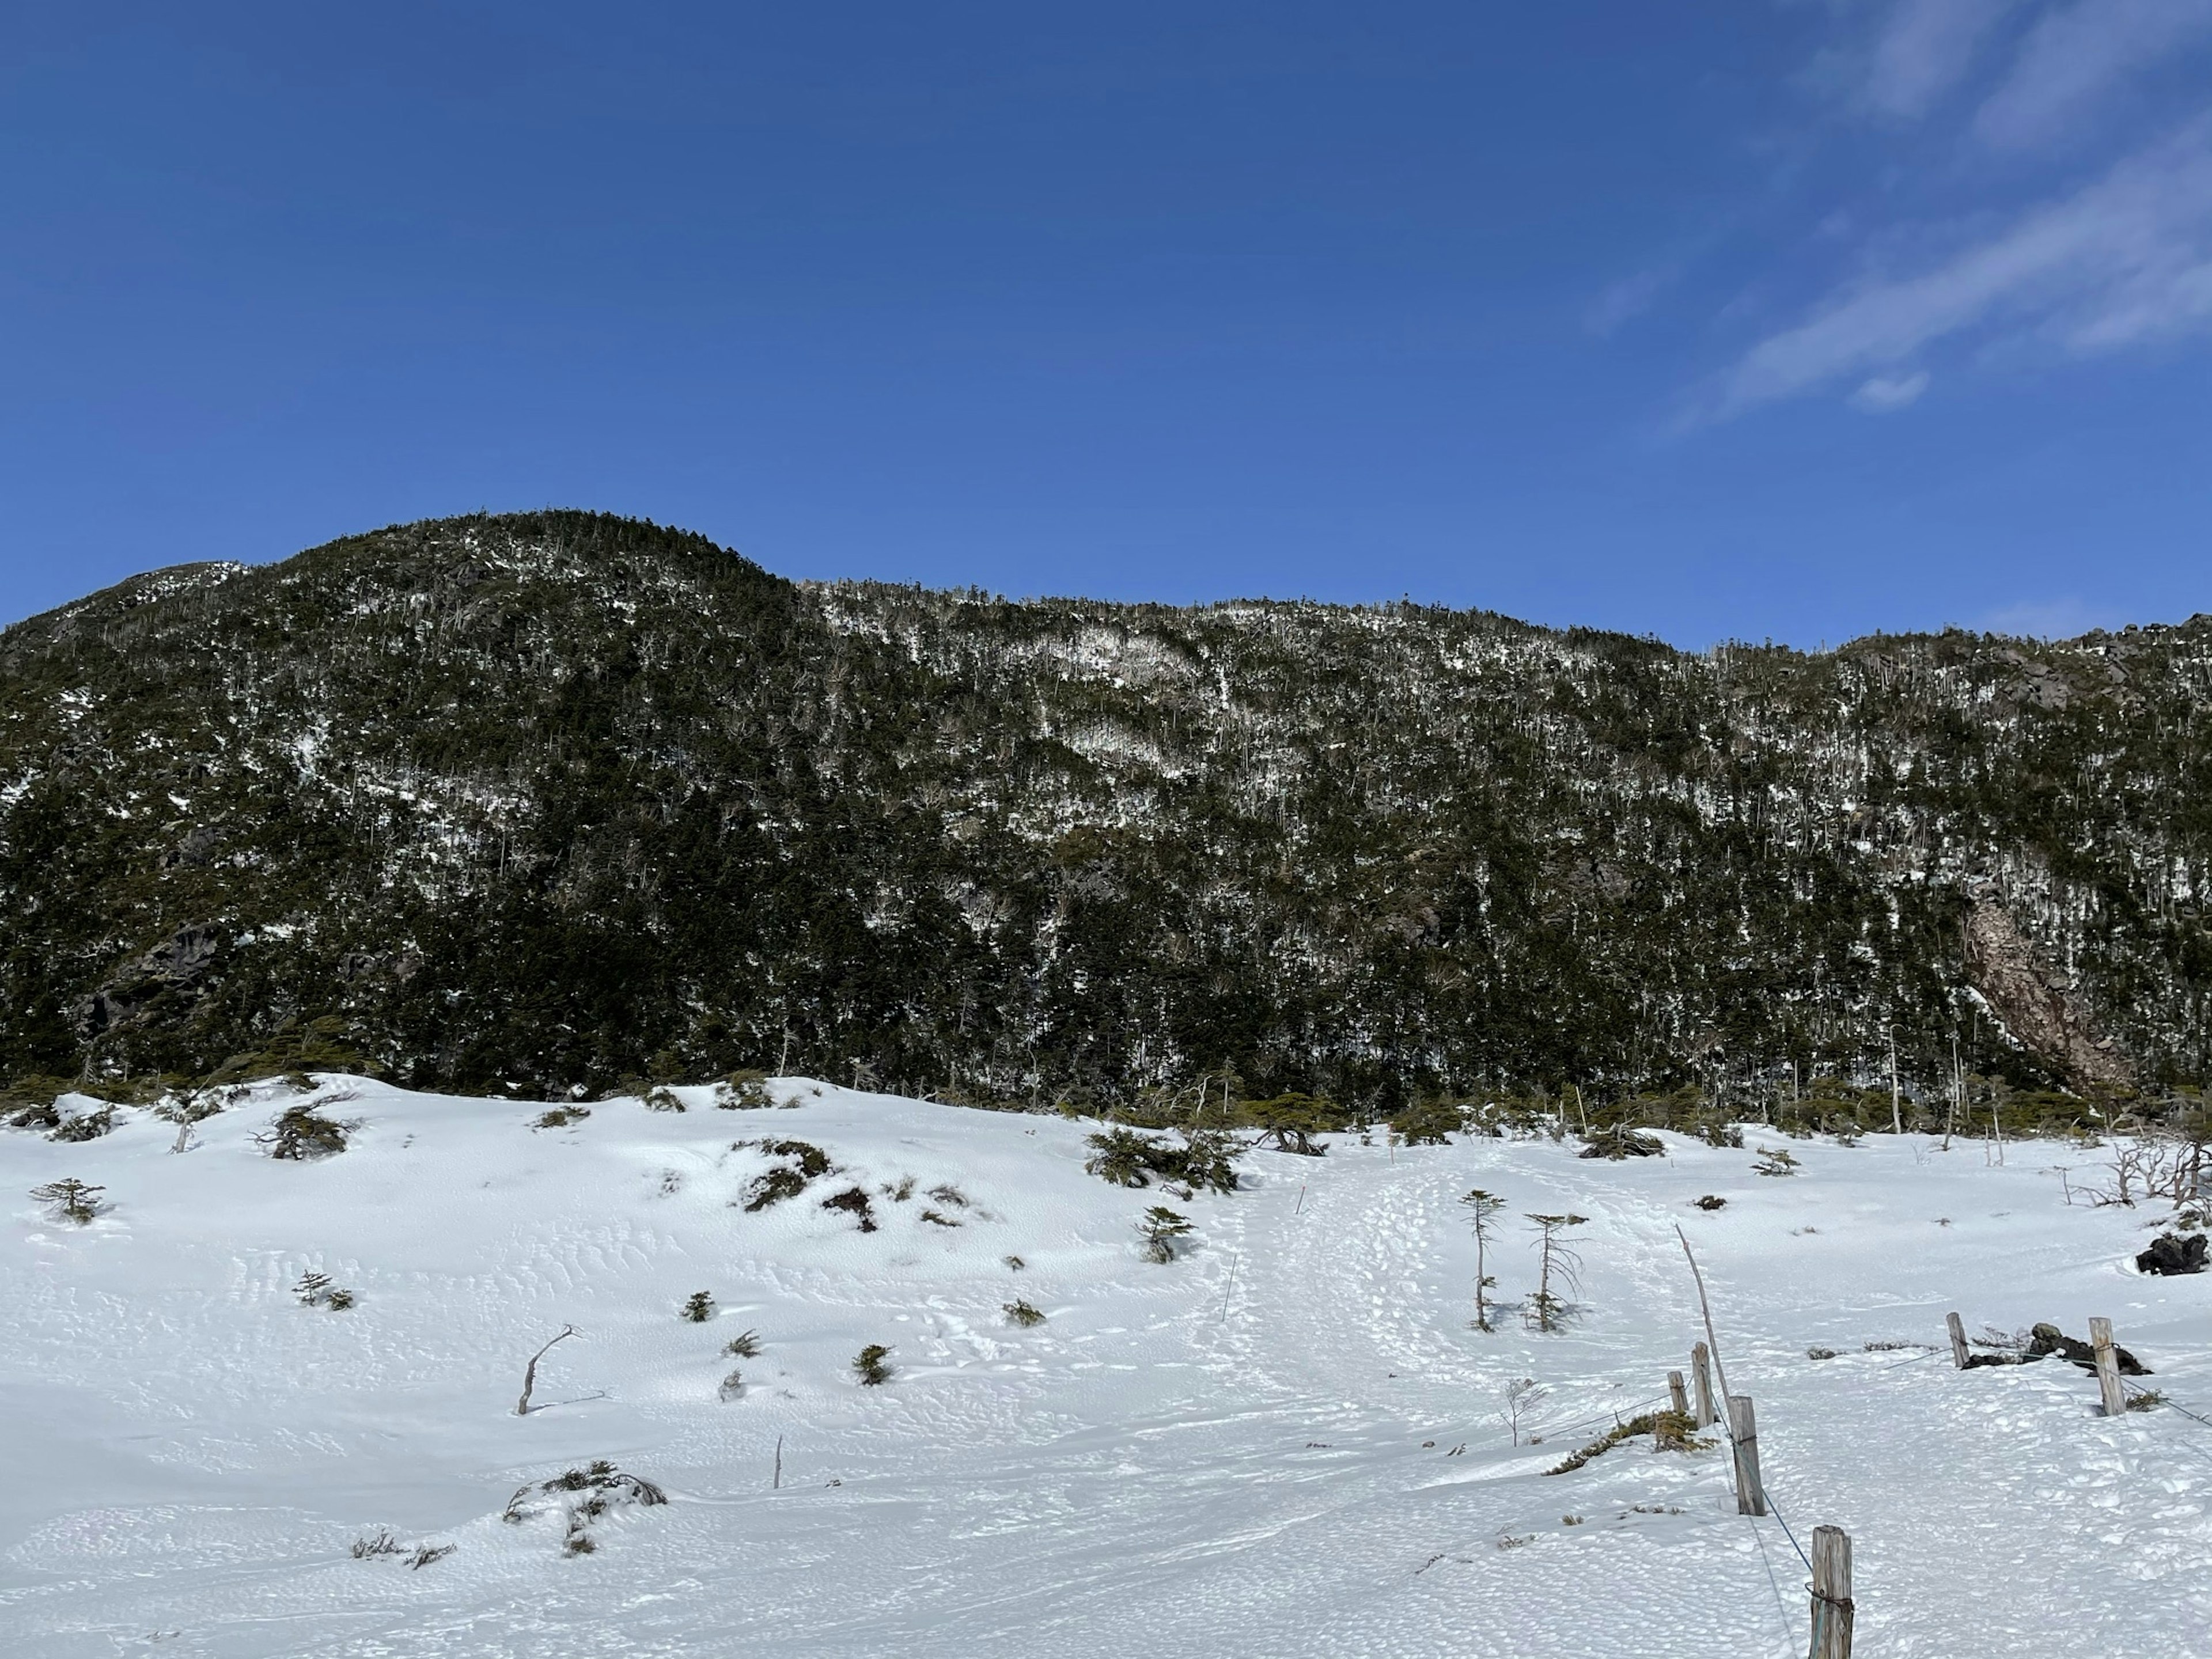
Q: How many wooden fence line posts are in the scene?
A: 6